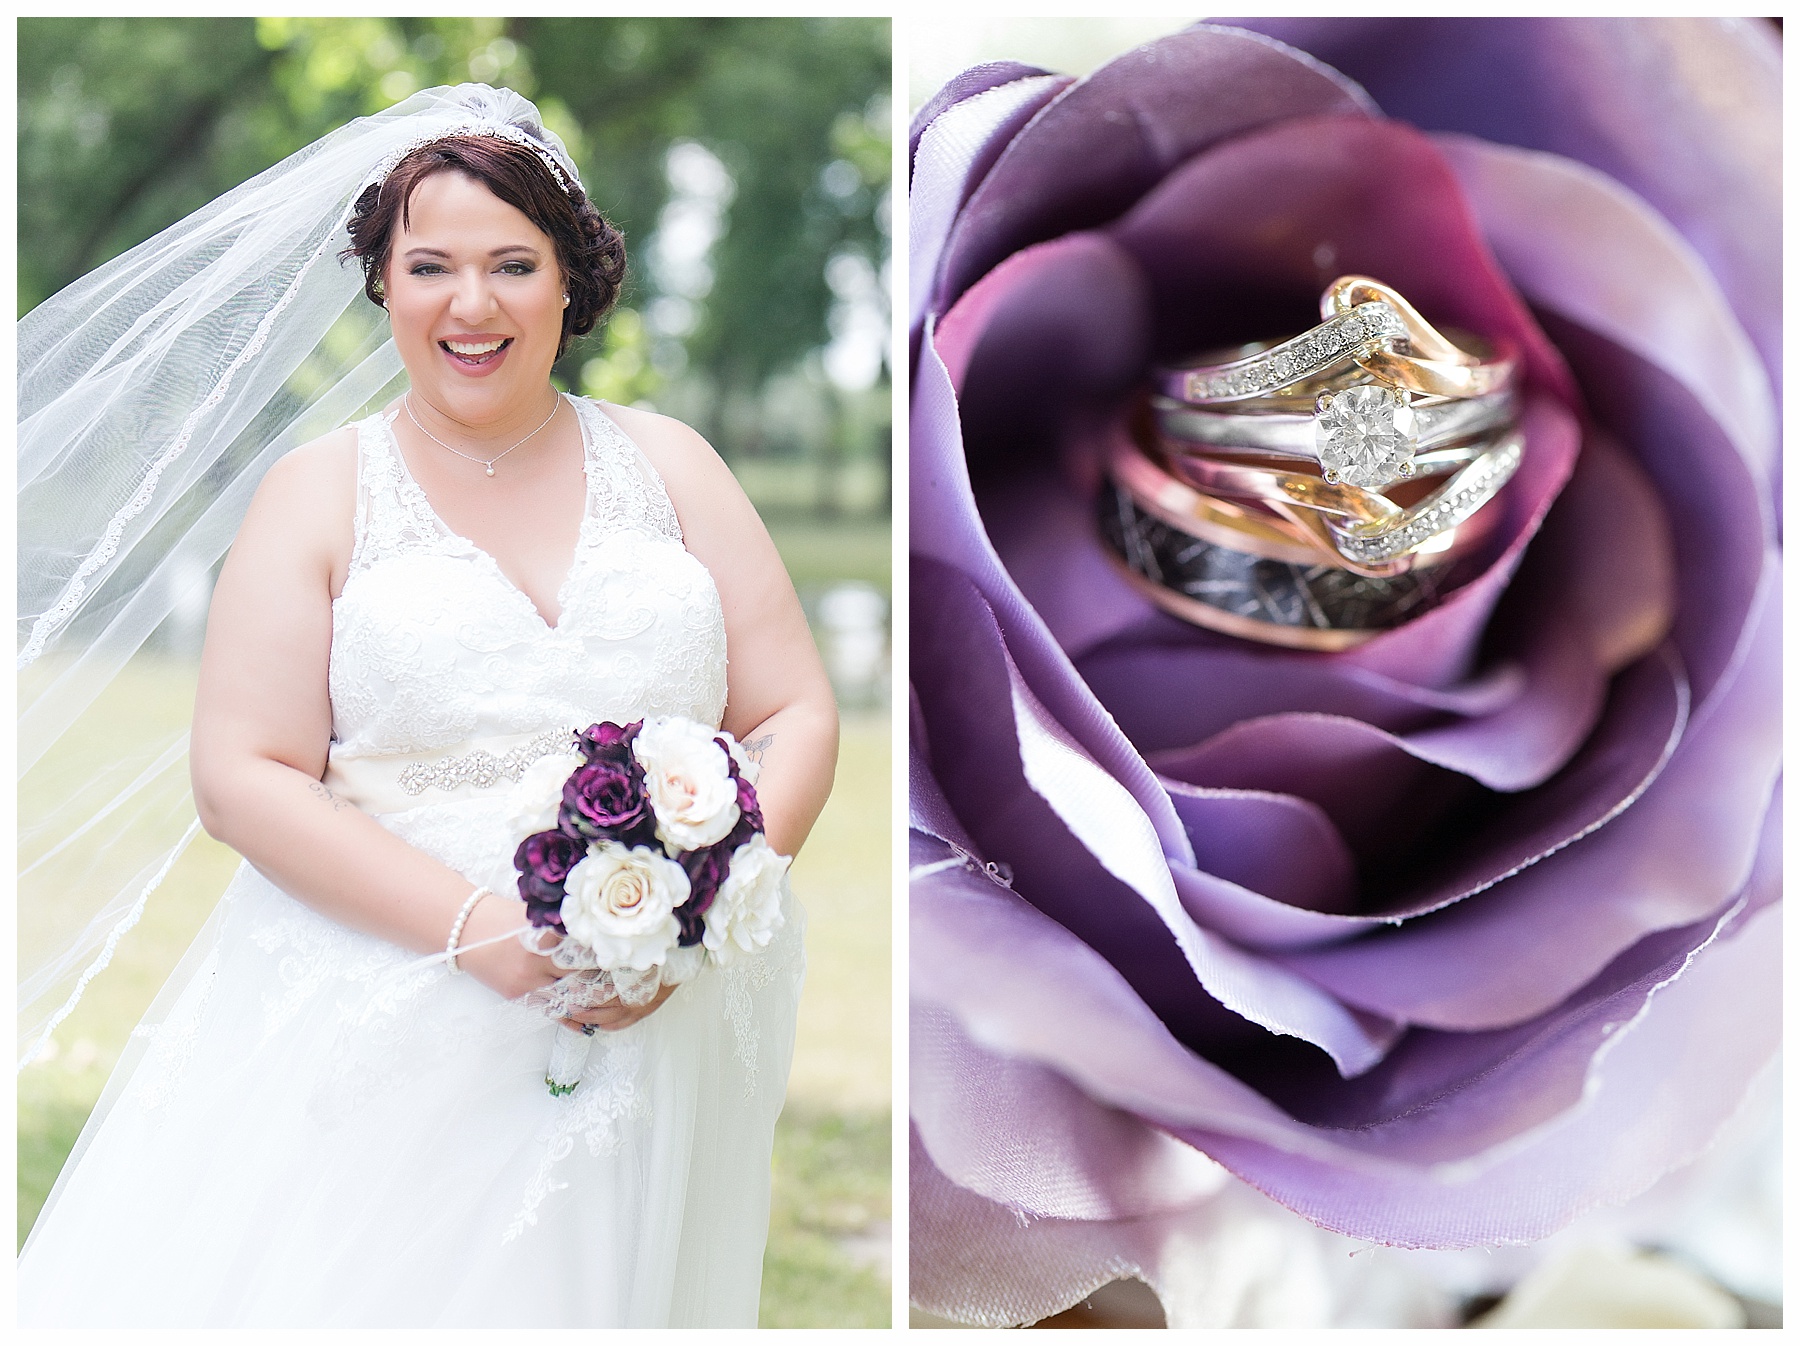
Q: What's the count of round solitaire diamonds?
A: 1